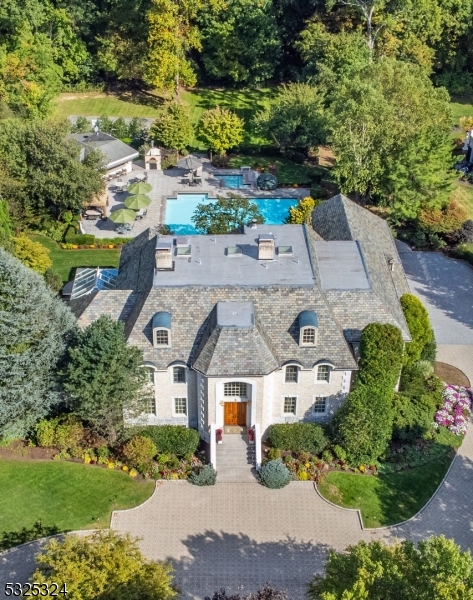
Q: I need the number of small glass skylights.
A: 3